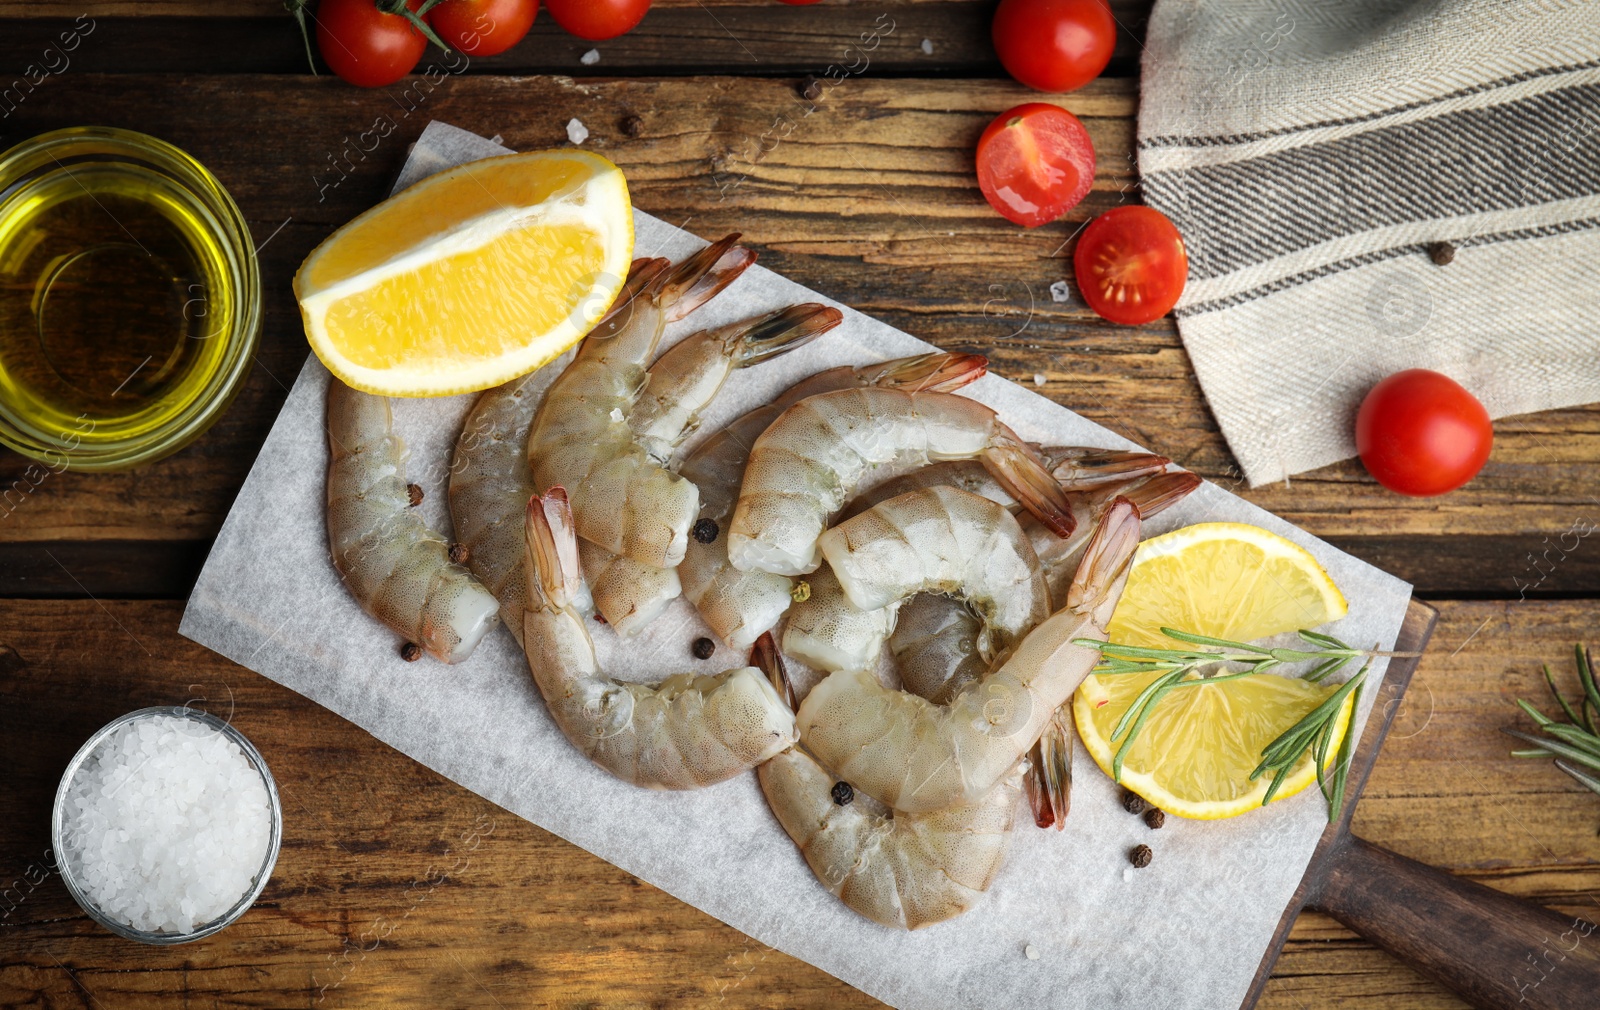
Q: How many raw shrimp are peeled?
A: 0